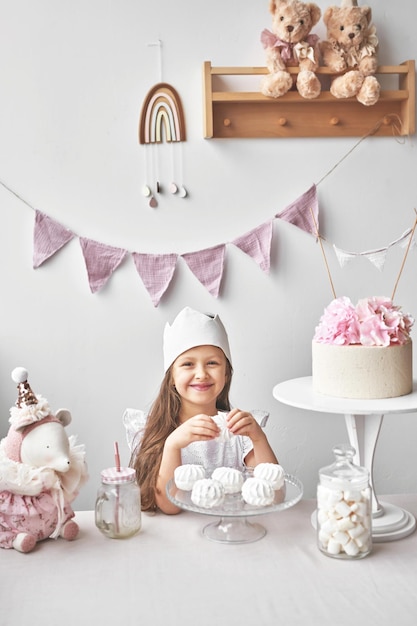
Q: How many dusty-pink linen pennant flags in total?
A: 6